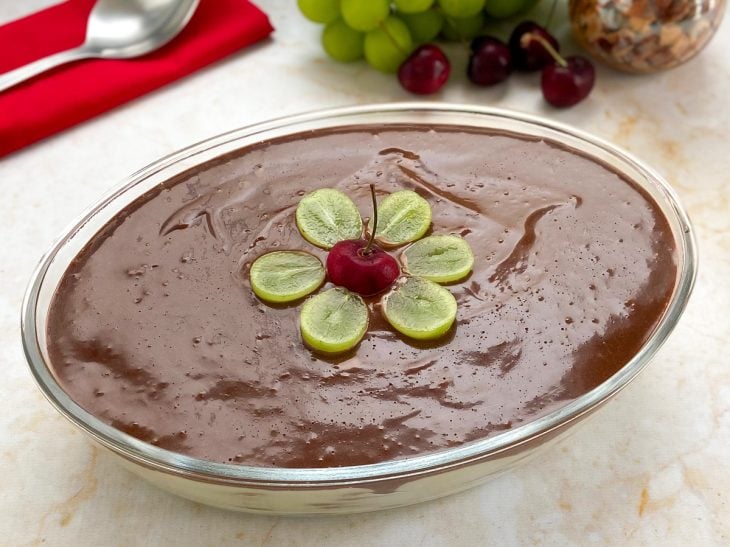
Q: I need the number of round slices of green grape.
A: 6